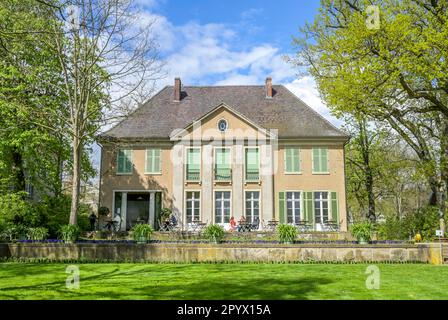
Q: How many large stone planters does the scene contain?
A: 5